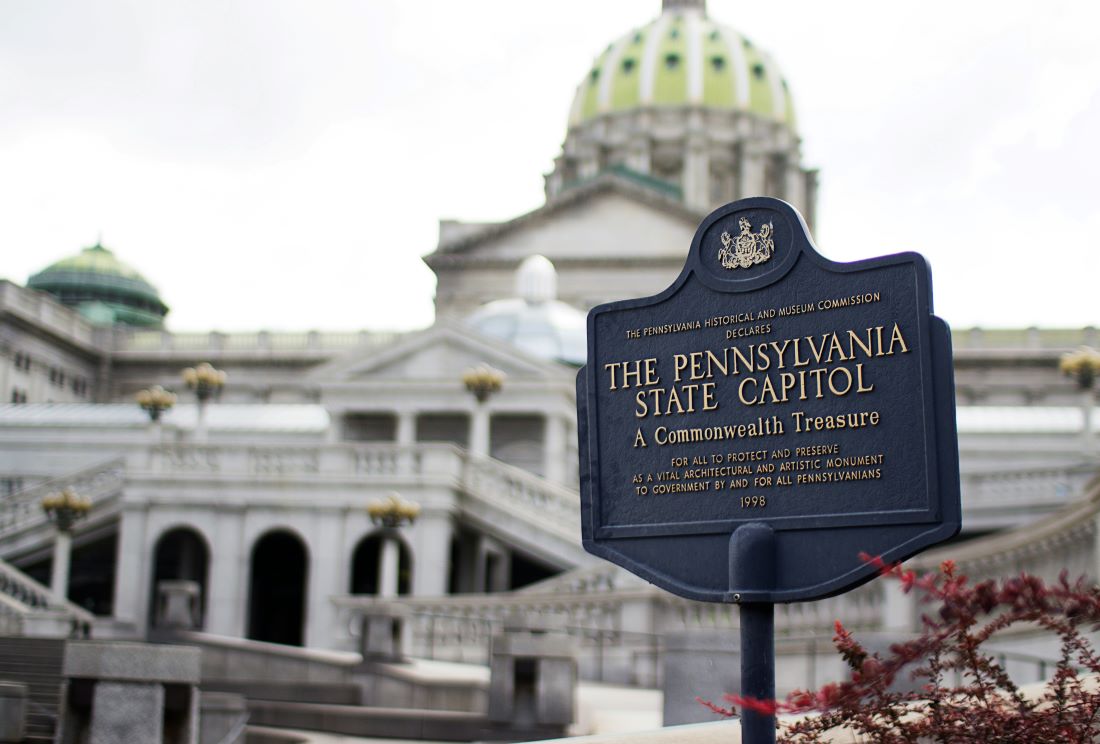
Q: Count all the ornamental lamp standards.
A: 6